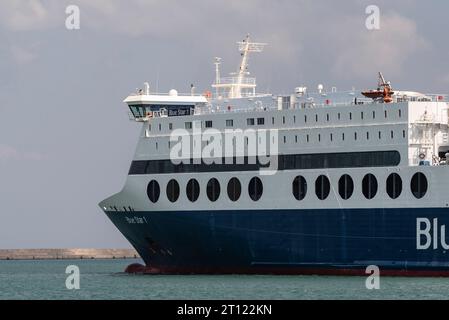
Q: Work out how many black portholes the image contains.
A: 12